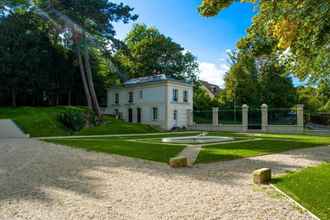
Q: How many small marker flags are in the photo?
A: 0